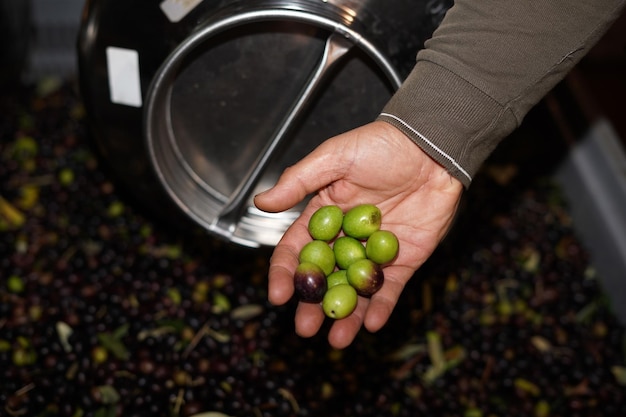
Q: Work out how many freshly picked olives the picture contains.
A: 9